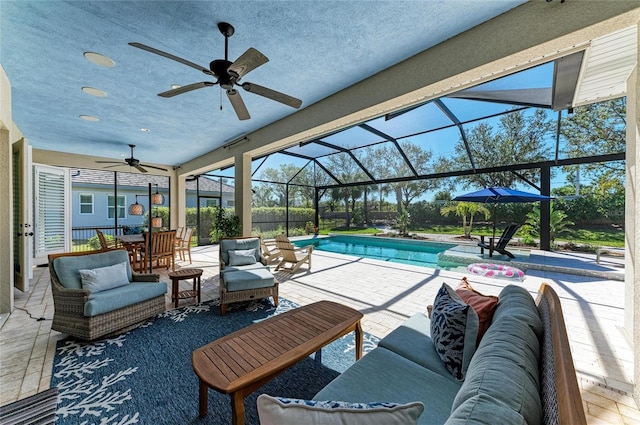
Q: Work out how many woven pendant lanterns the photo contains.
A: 3